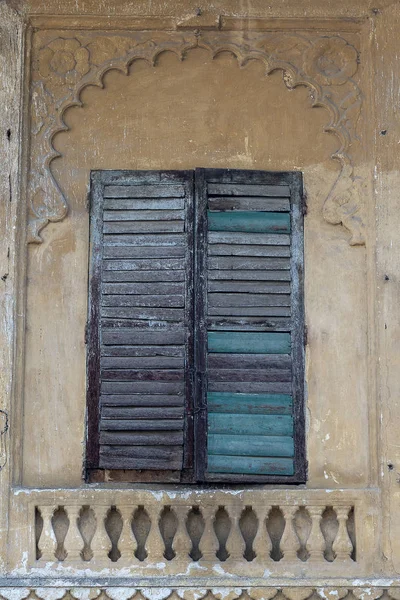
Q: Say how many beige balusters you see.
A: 12